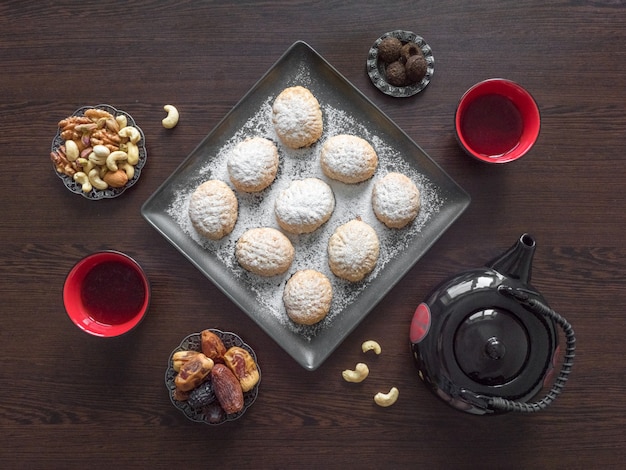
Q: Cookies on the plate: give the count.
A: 9